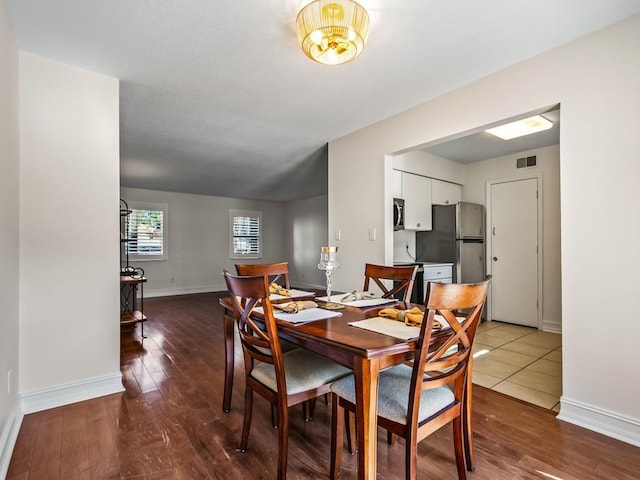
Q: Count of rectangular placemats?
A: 4